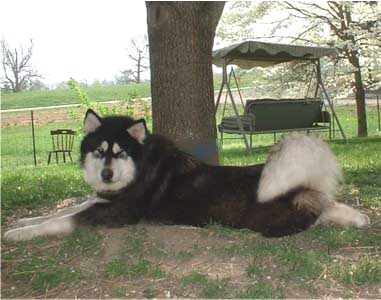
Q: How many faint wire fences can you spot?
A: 1